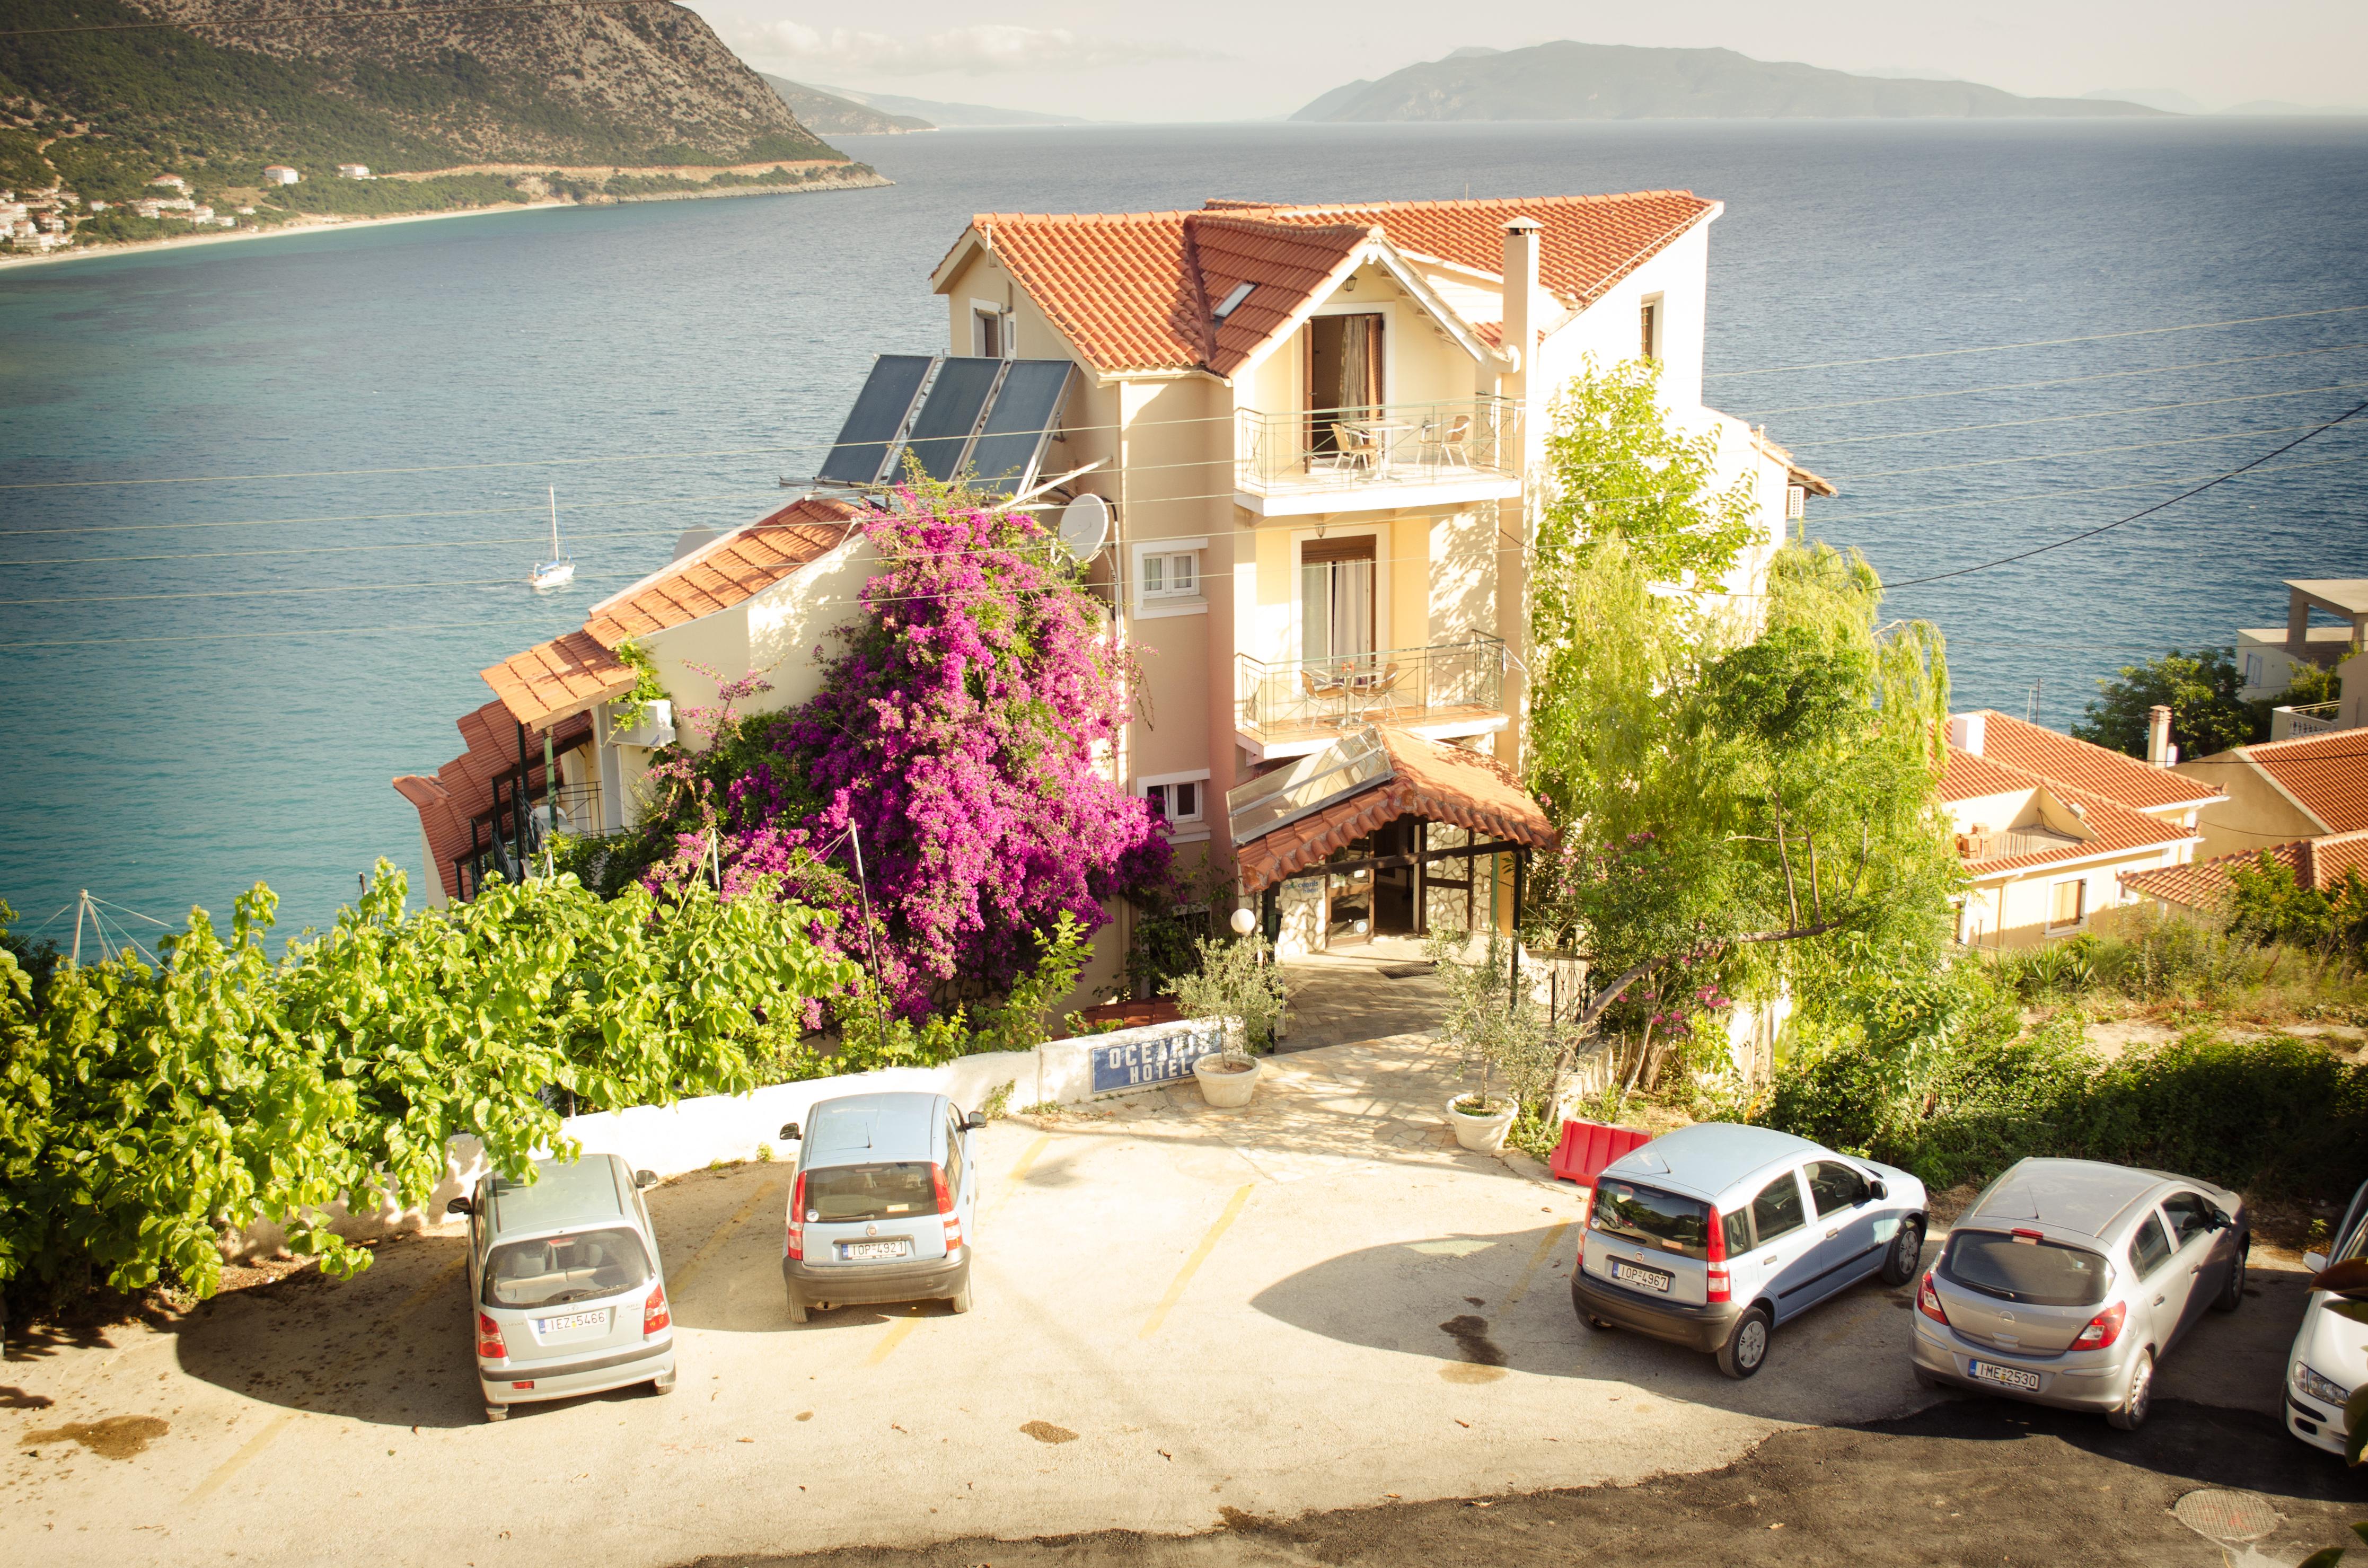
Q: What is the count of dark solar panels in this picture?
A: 3